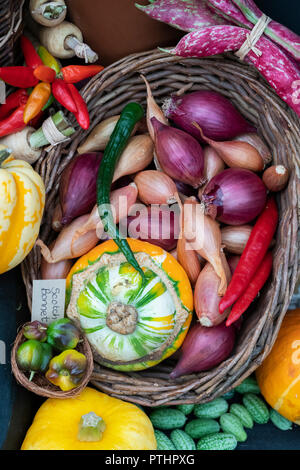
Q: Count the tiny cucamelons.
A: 13